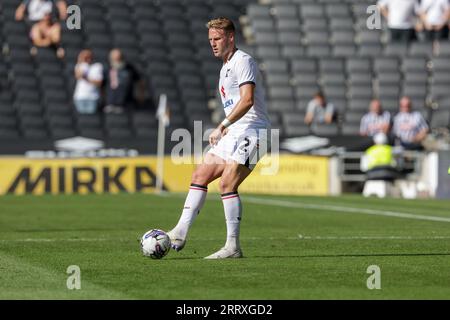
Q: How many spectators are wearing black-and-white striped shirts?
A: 2